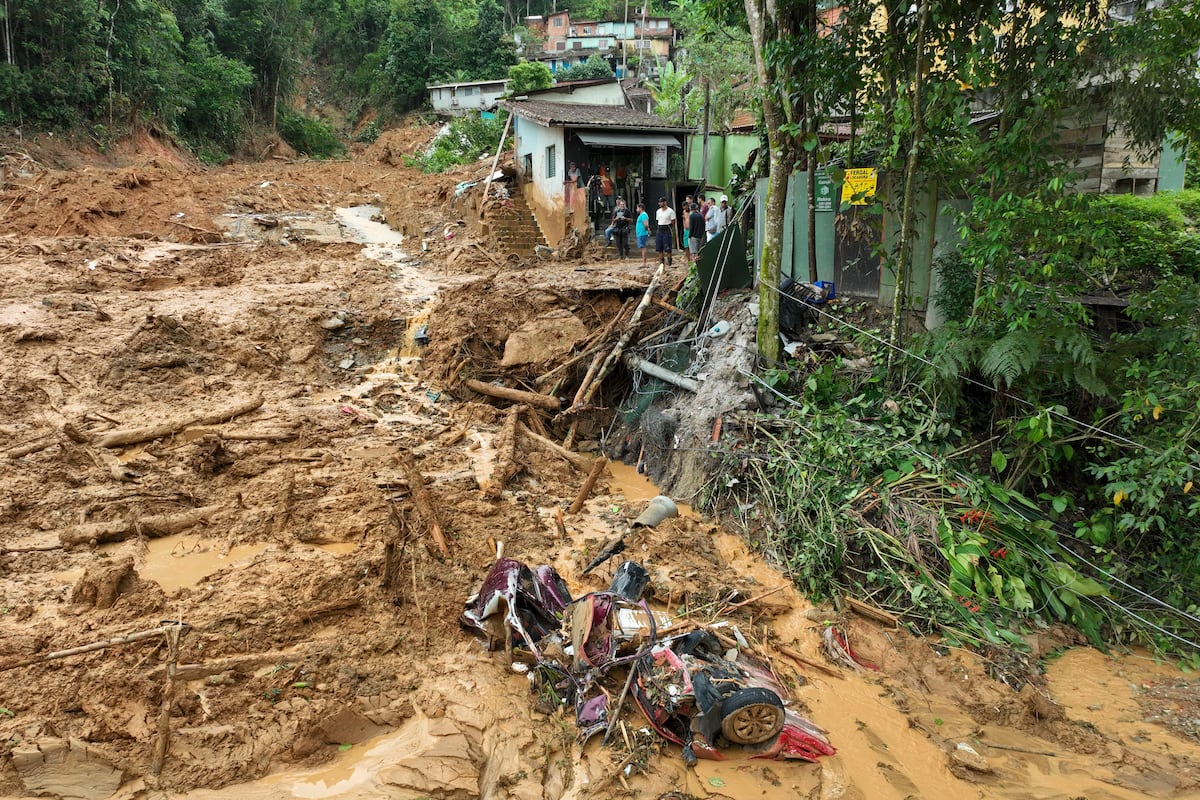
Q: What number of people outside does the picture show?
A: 12